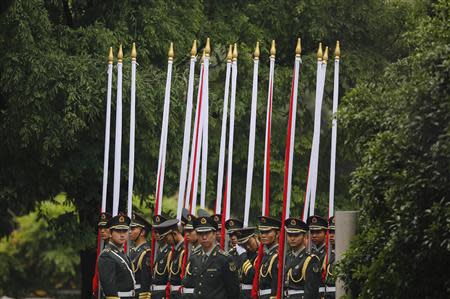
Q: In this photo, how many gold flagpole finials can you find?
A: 15